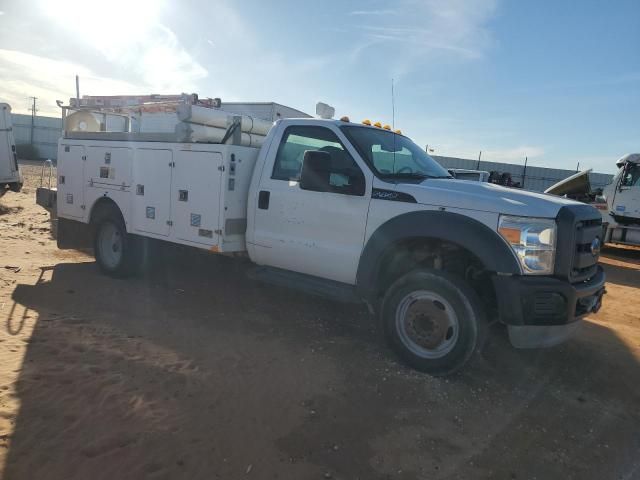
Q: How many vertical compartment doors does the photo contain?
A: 3